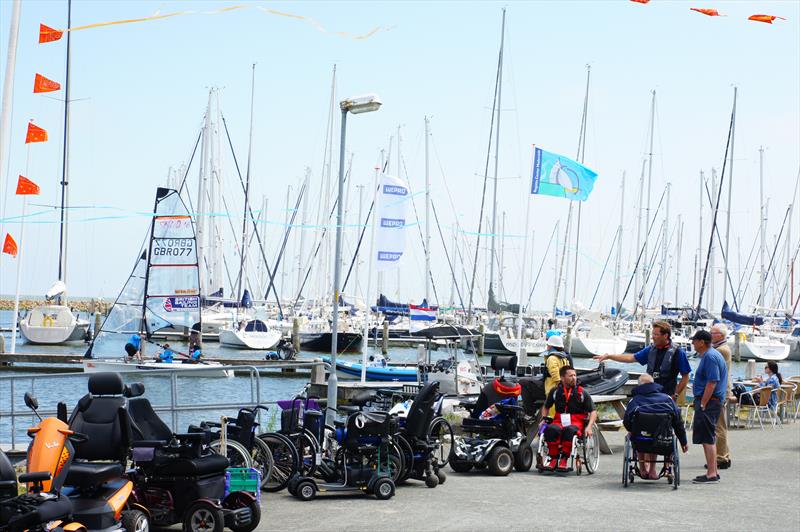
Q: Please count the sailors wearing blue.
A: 3